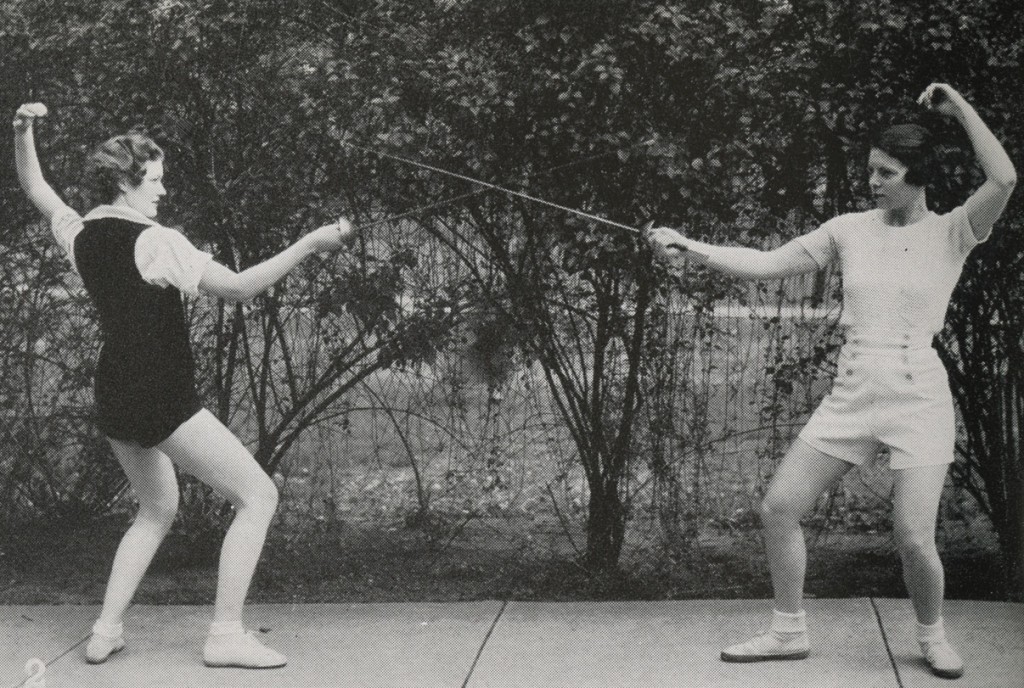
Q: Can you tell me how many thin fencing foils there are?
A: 2